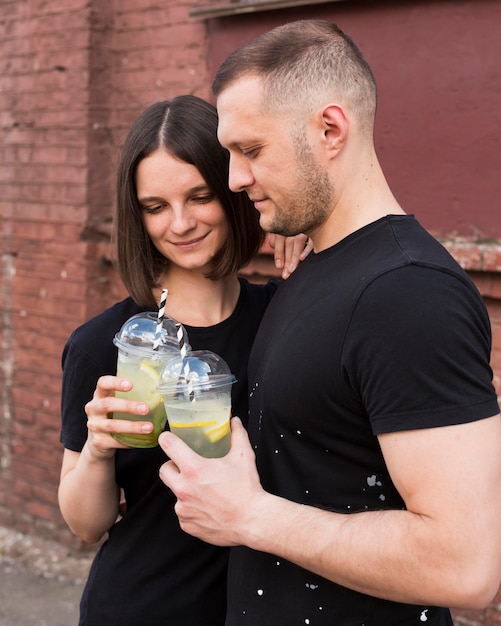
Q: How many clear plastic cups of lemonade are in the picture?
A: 2